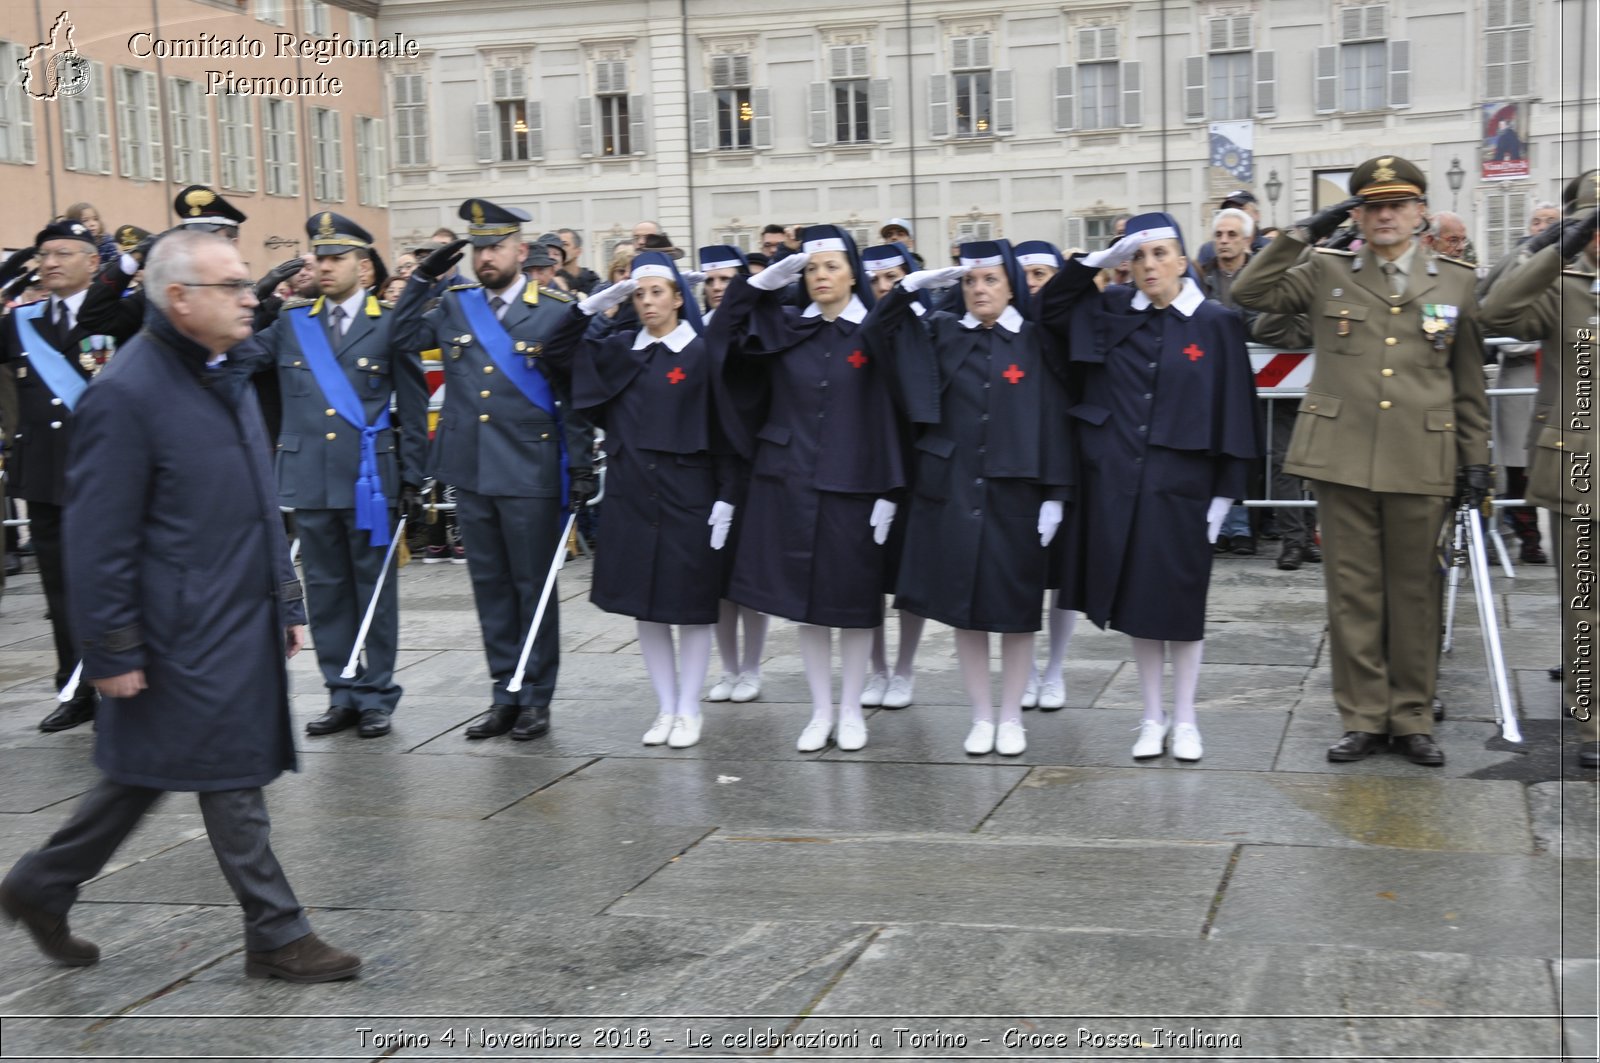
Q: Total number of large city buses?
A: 0